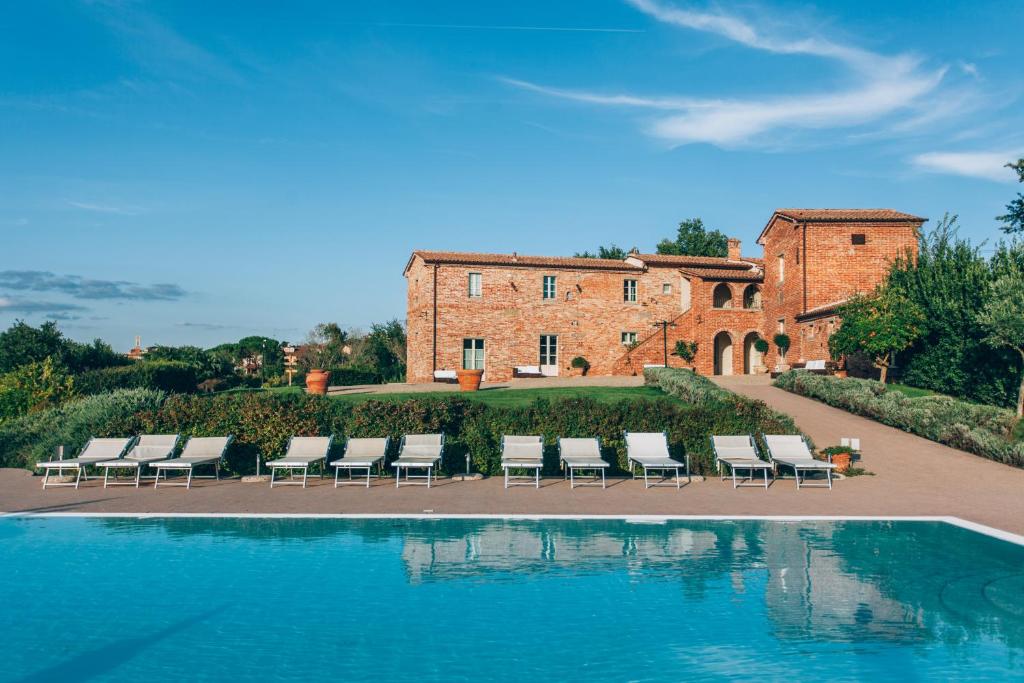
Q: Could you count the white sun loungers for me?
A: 11